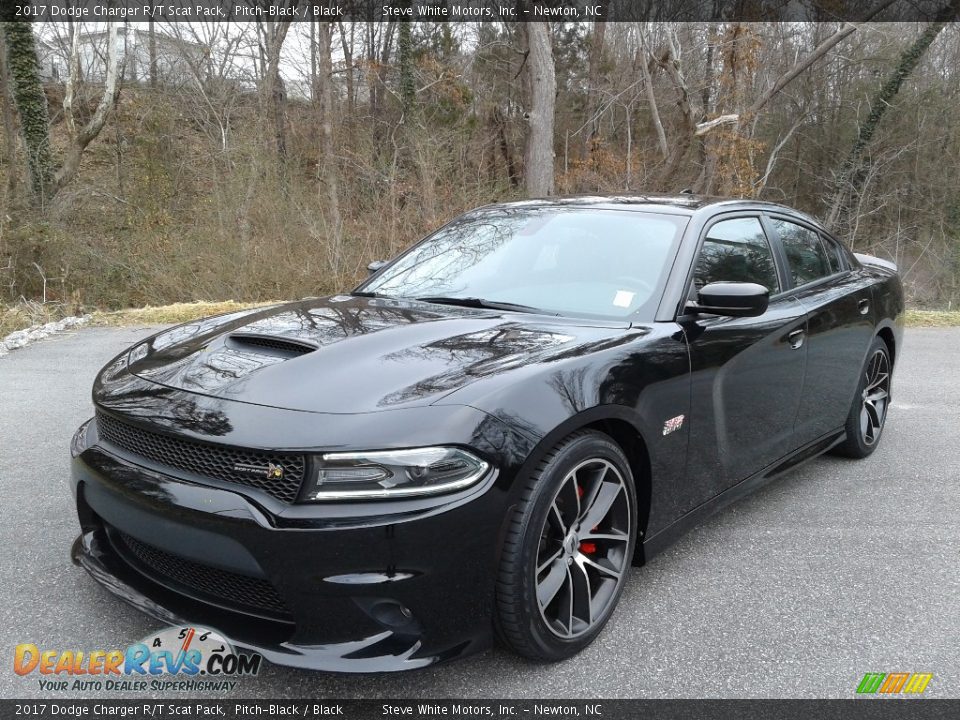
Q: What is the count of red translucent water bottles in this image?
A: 0